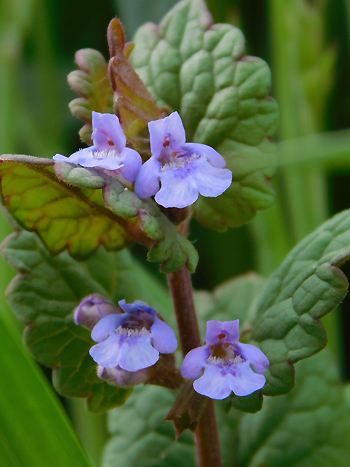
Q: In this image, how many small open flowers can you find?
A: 4